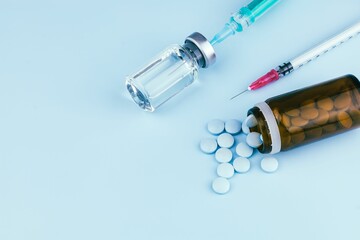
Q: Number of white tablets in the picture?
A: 13